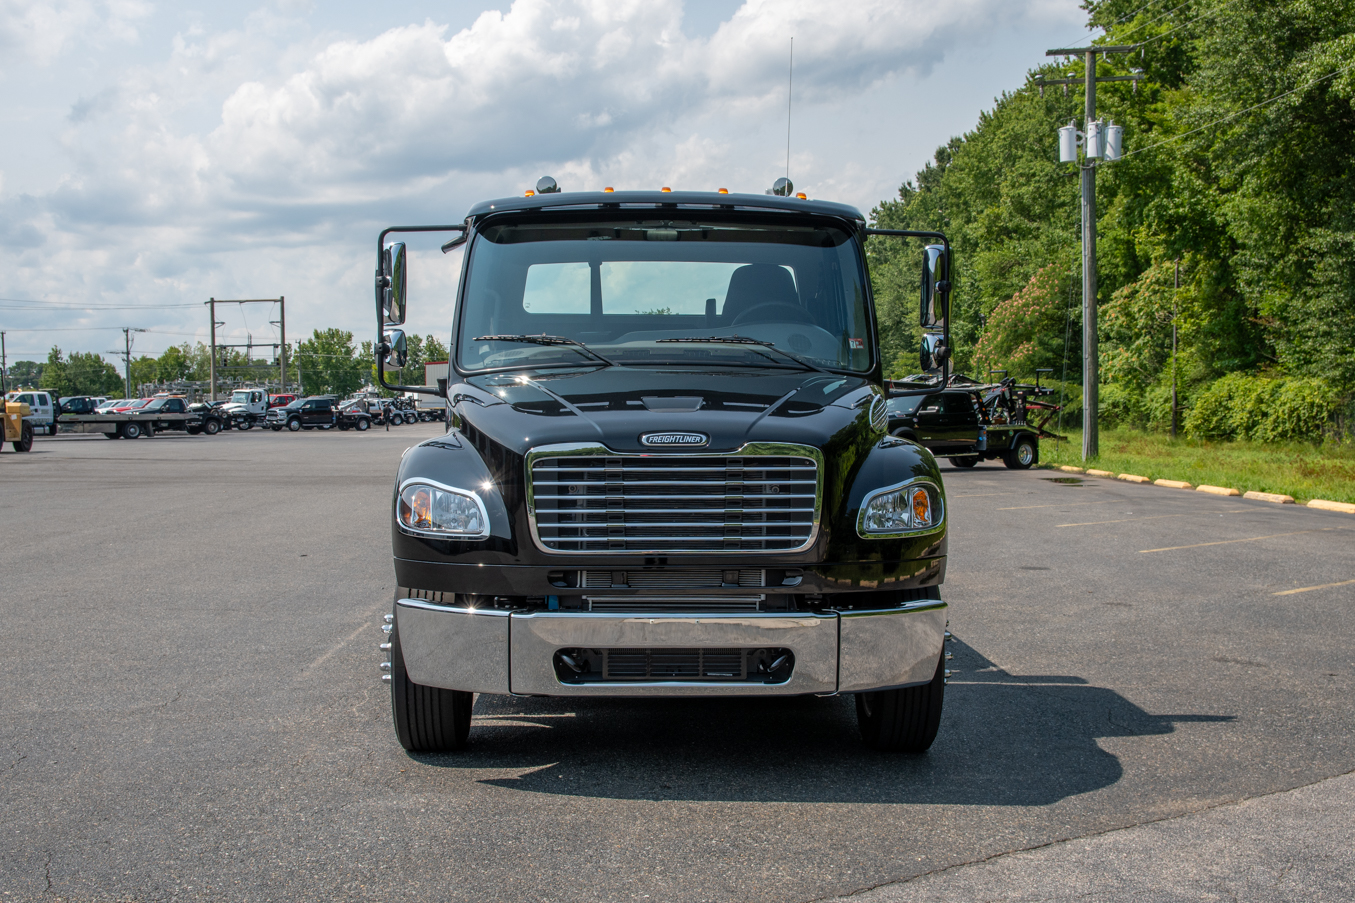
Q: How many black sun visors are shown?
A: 1